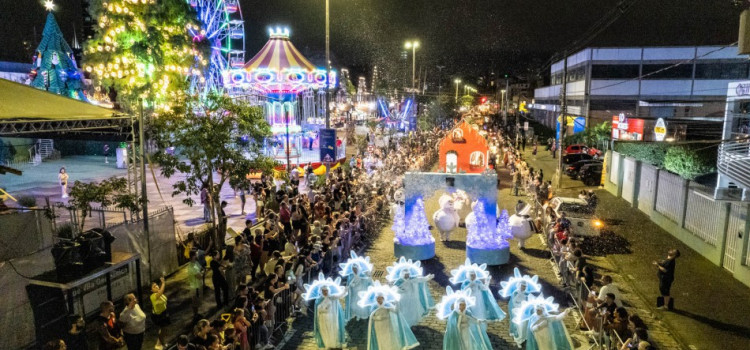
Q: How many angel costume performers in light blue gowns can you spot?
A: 8